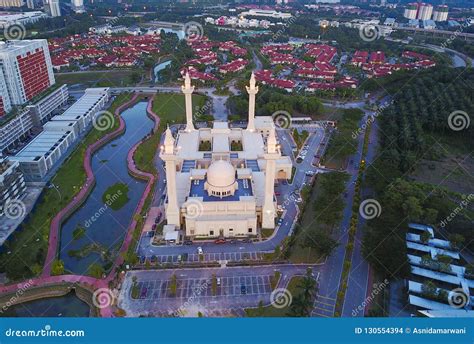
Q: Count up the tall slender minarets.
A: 4